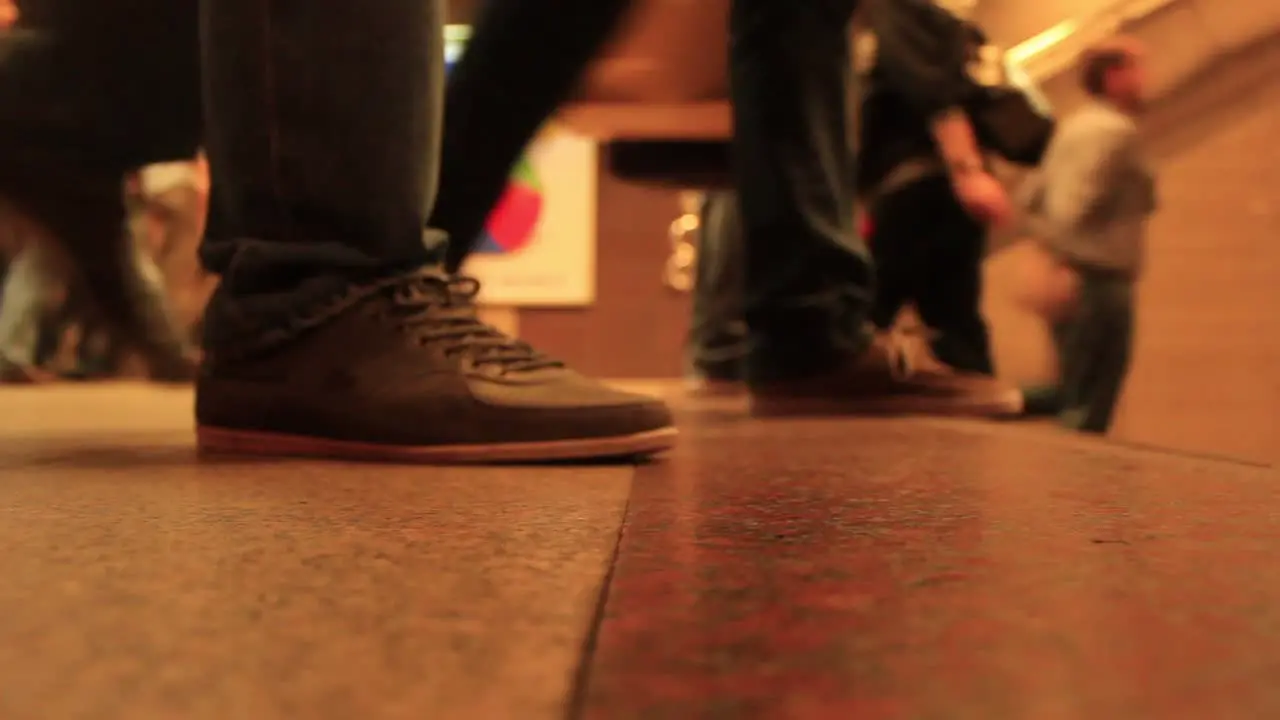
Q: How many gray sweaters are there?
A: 1